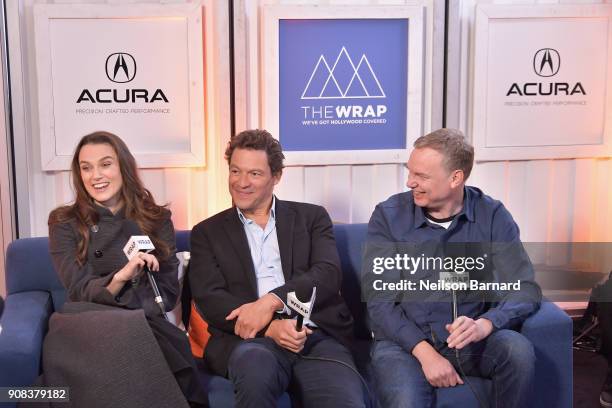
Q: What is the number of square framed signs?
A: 3